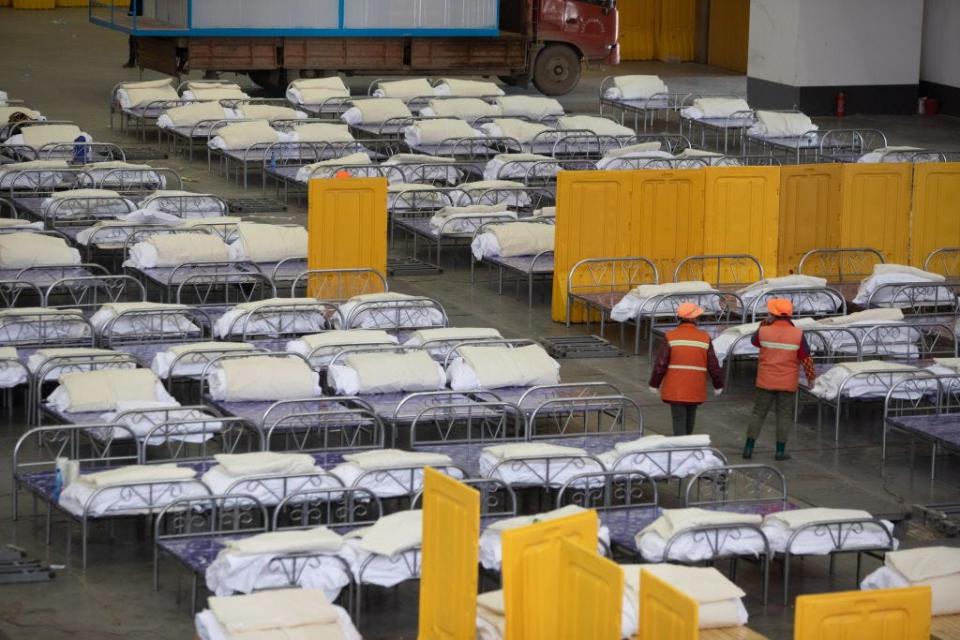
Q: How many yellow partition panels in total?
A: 12